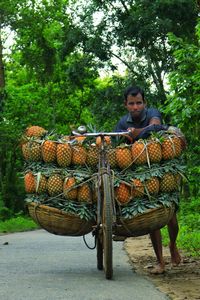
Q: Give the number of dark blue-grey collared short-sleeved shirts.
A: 1